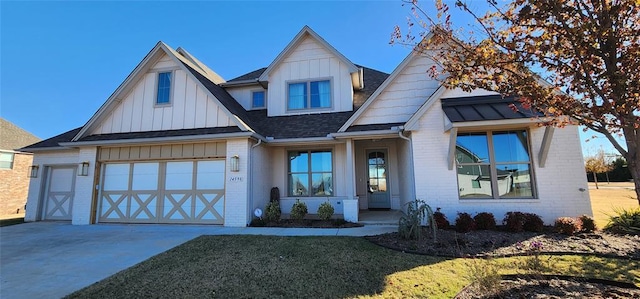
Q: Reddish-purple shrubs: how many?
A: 7